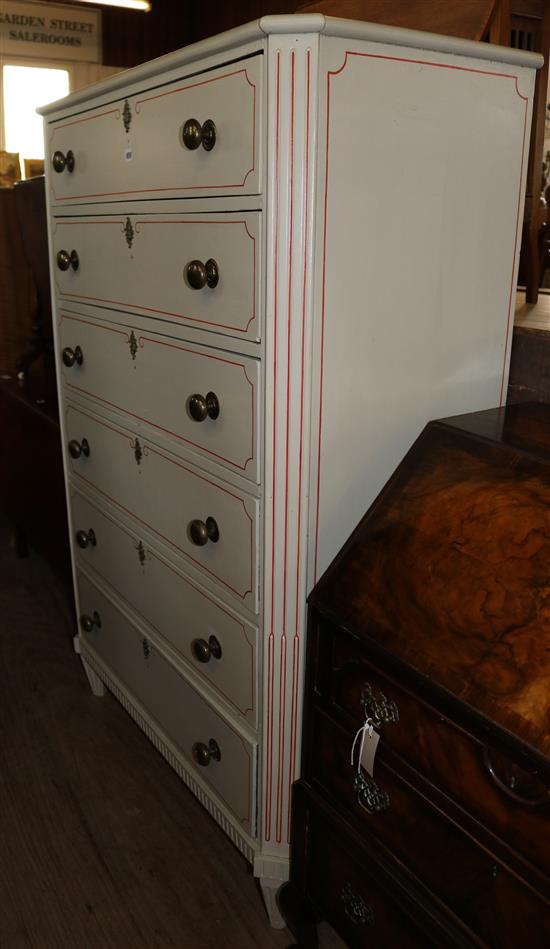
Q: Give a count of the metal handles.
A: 15